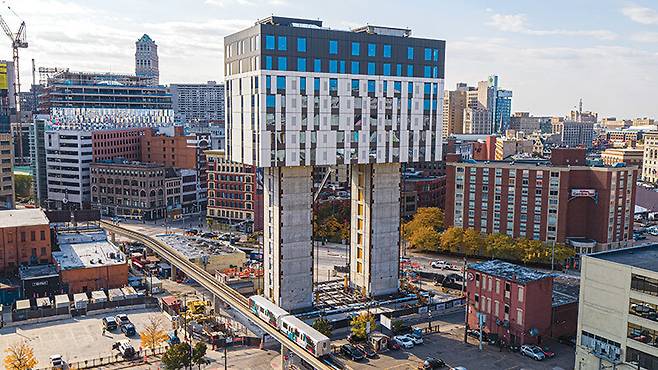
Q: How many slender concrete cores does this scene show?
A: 2